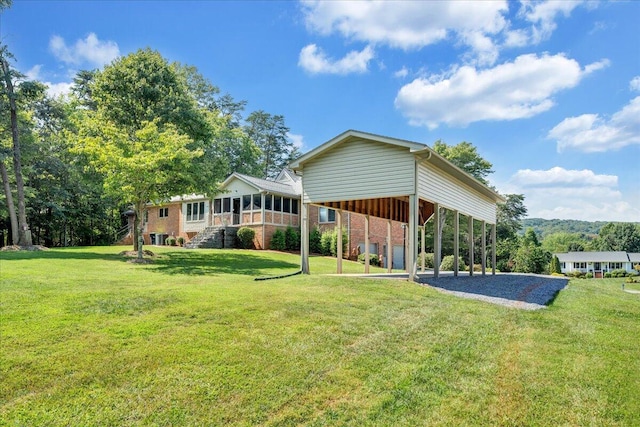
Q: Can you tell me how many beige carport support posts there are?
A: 12